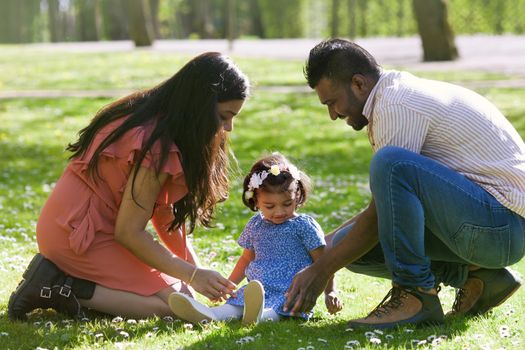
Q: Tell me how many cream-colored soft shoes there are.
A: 2